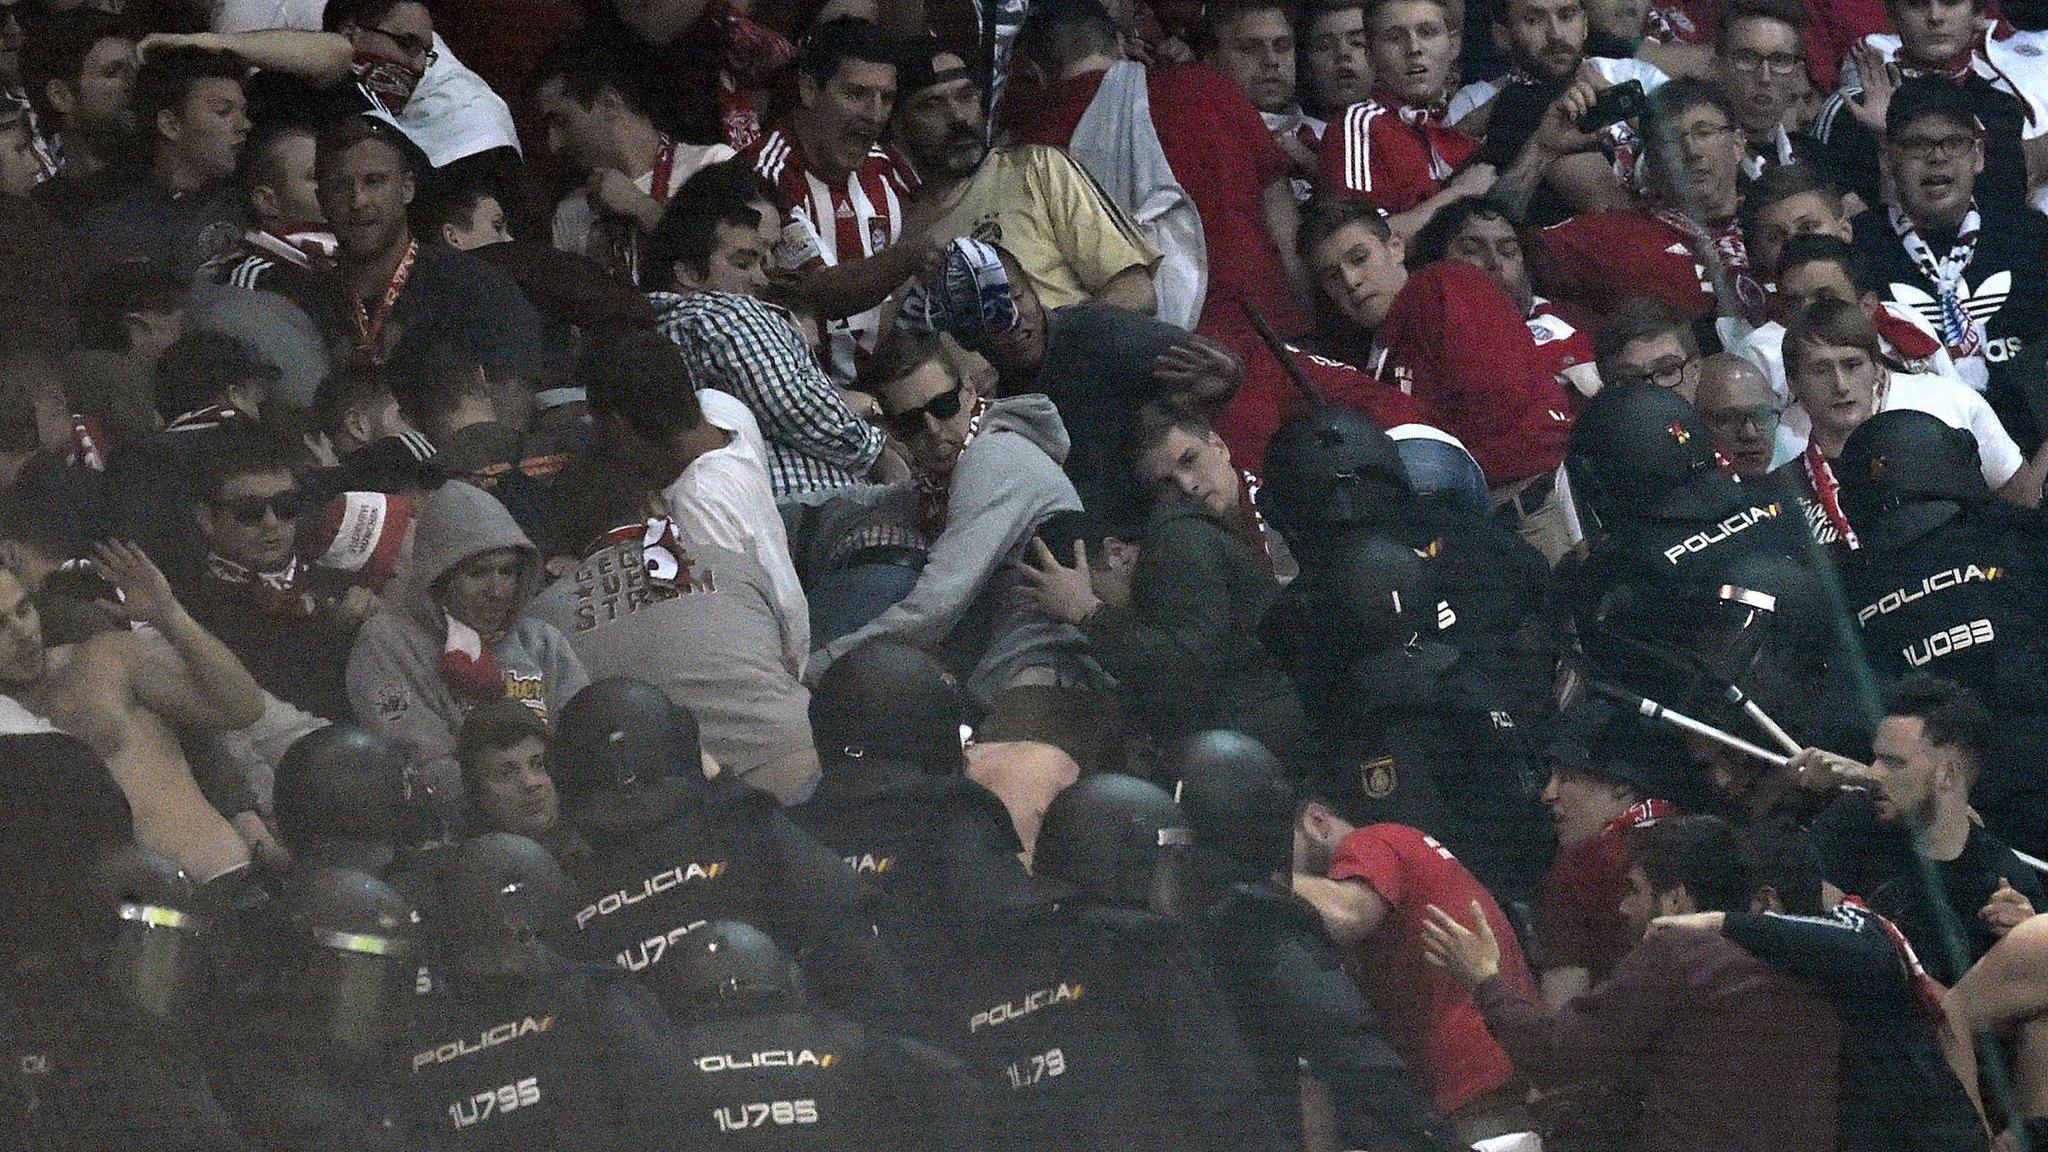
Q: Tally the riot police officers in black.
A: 15